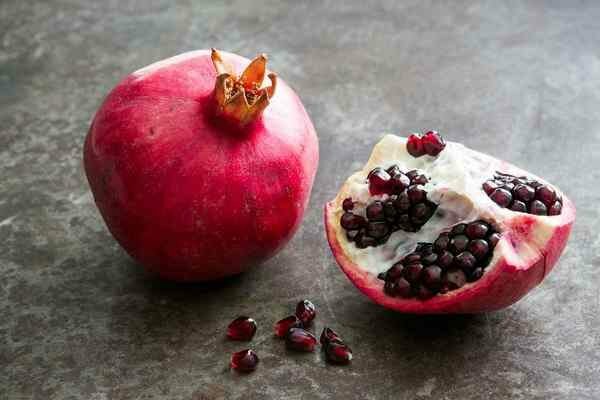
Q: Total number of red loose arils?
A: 7